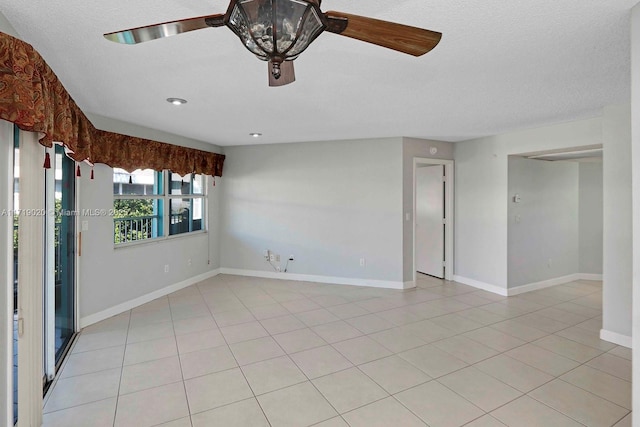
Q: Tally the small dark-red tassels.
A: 6